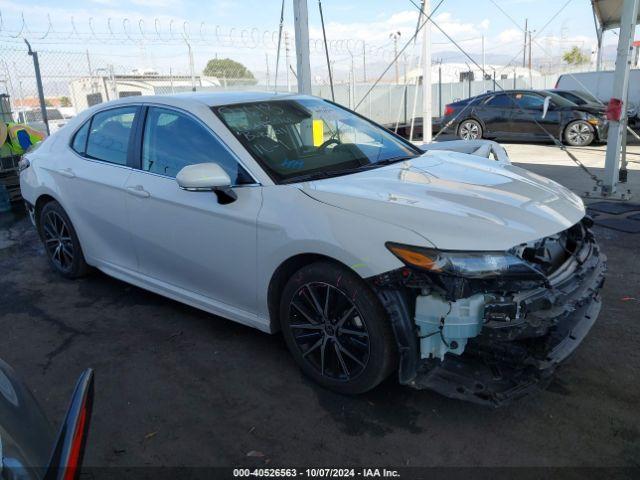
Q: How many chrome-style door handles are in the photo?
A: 0